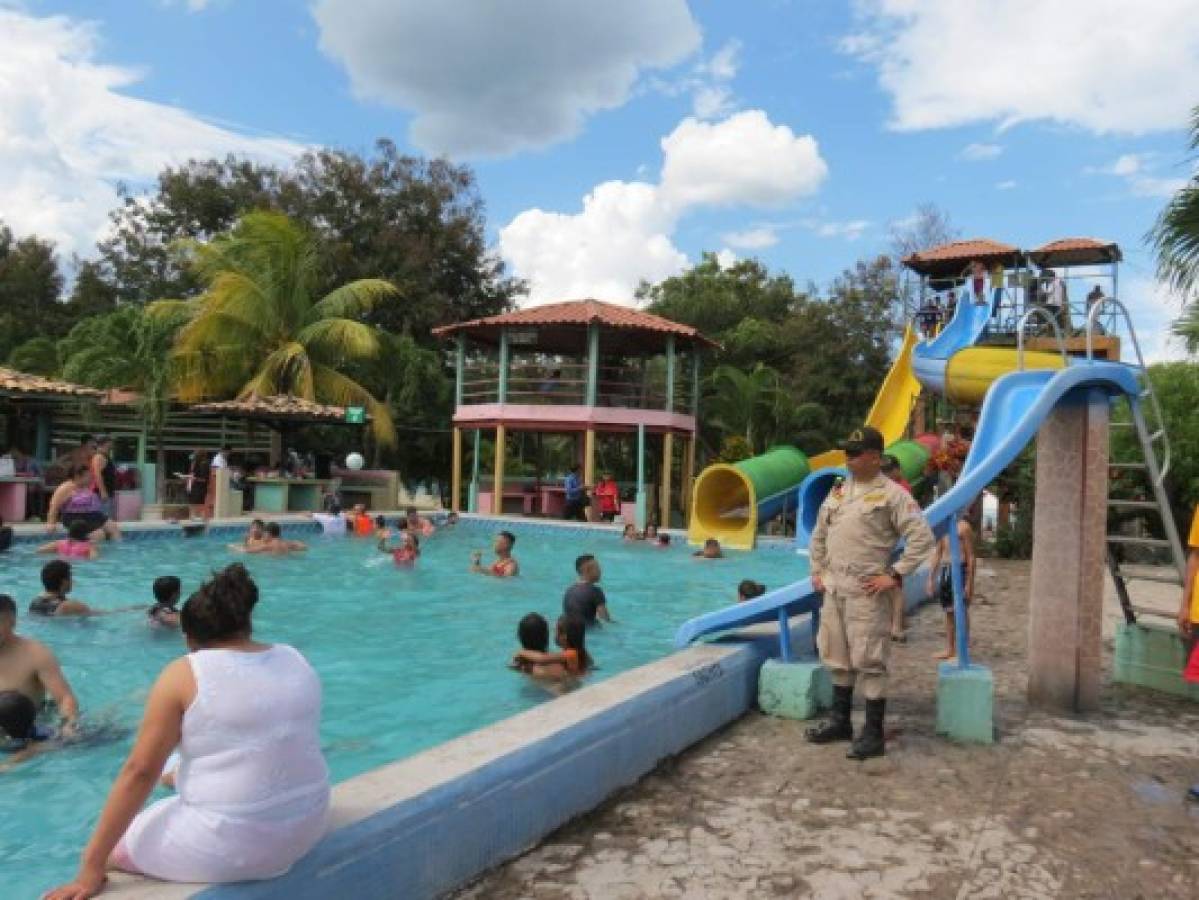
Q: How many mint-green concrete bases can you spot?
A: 3